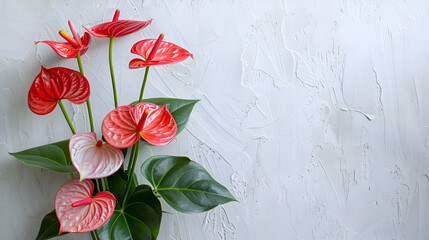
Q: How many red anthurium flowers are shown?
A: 6